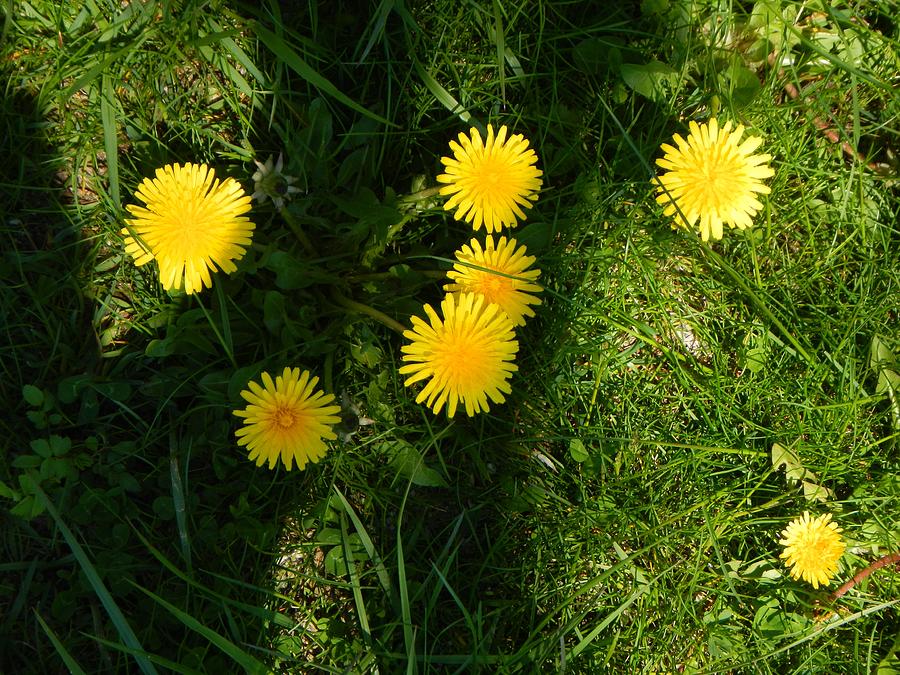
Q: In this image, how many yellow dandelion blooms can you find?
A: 7